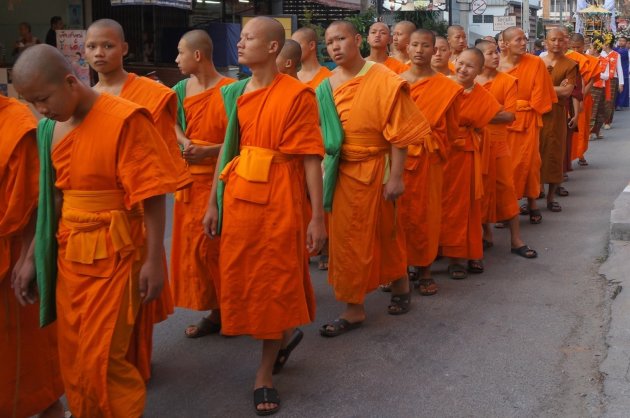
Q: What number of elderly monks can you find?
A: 0